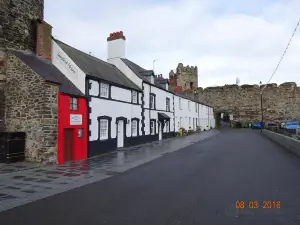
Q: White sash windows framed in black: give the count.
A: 8